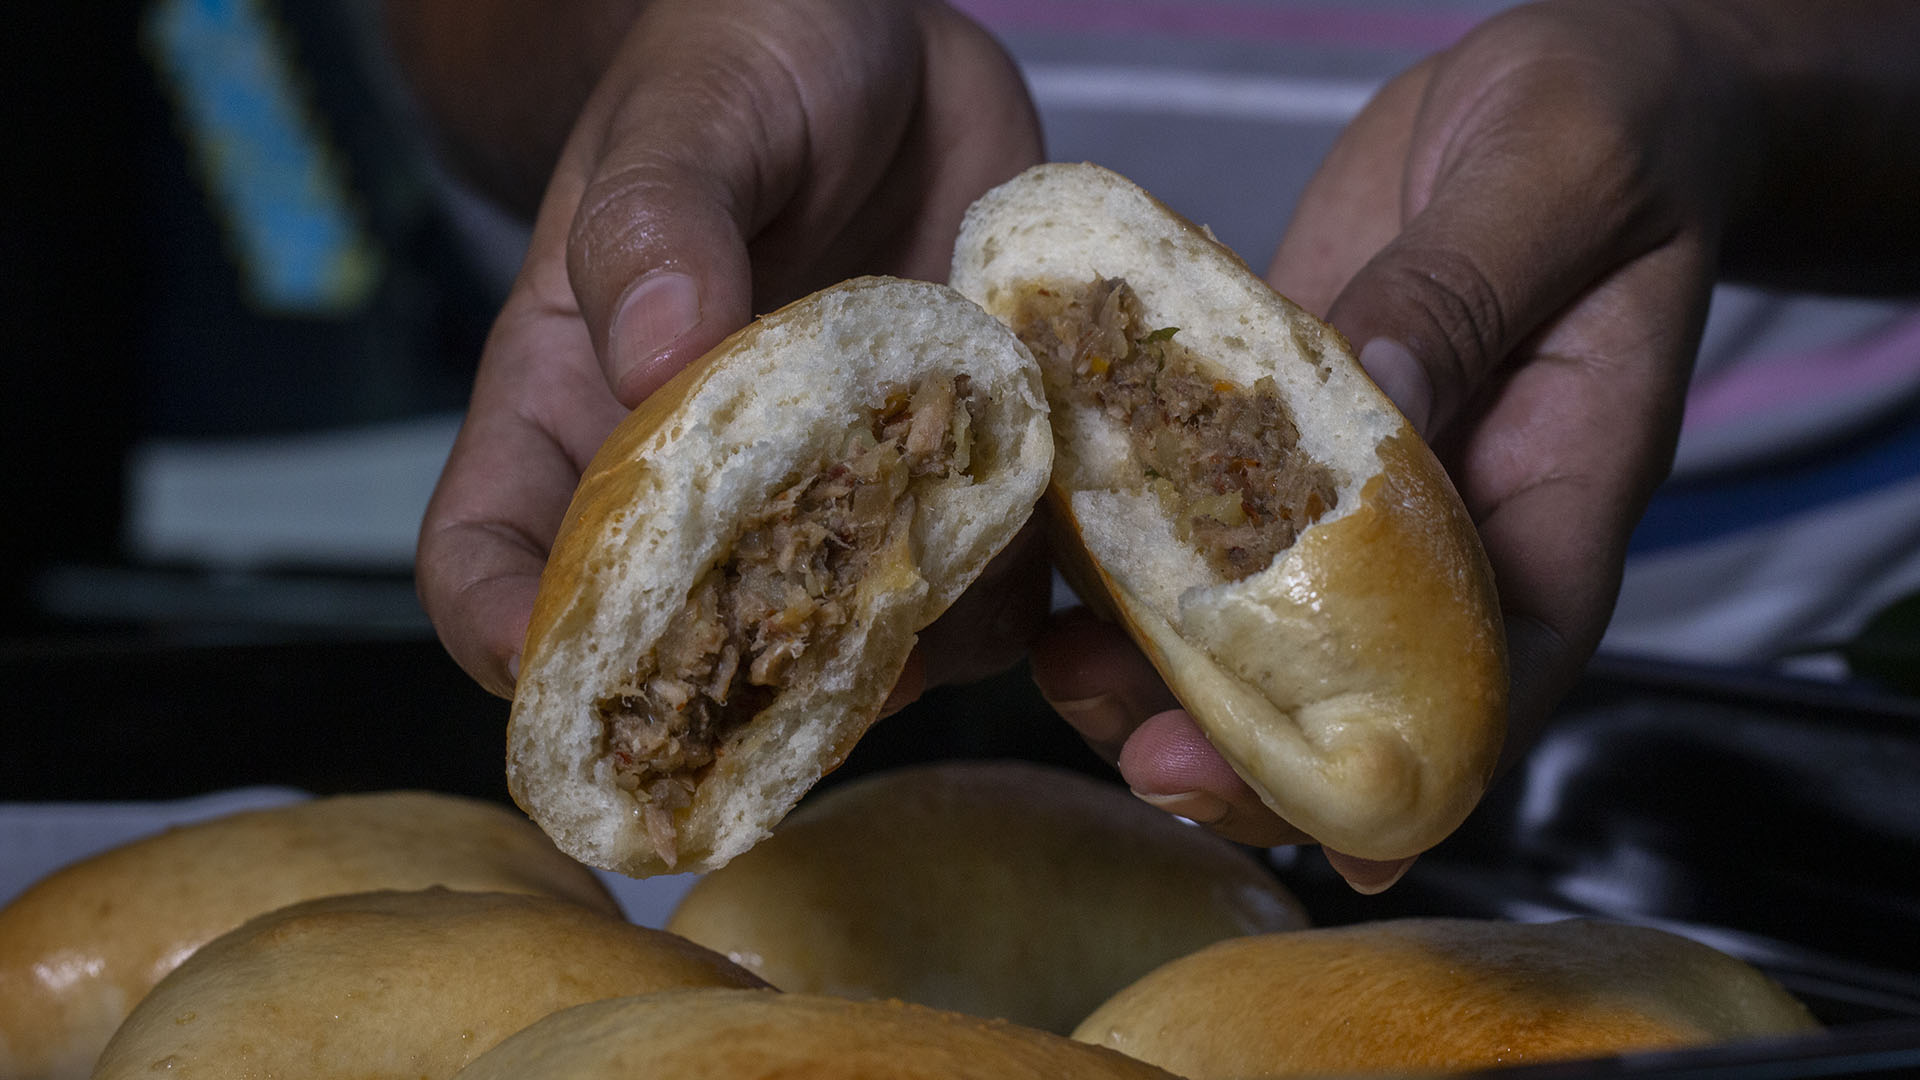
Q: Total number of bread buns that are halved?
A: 1